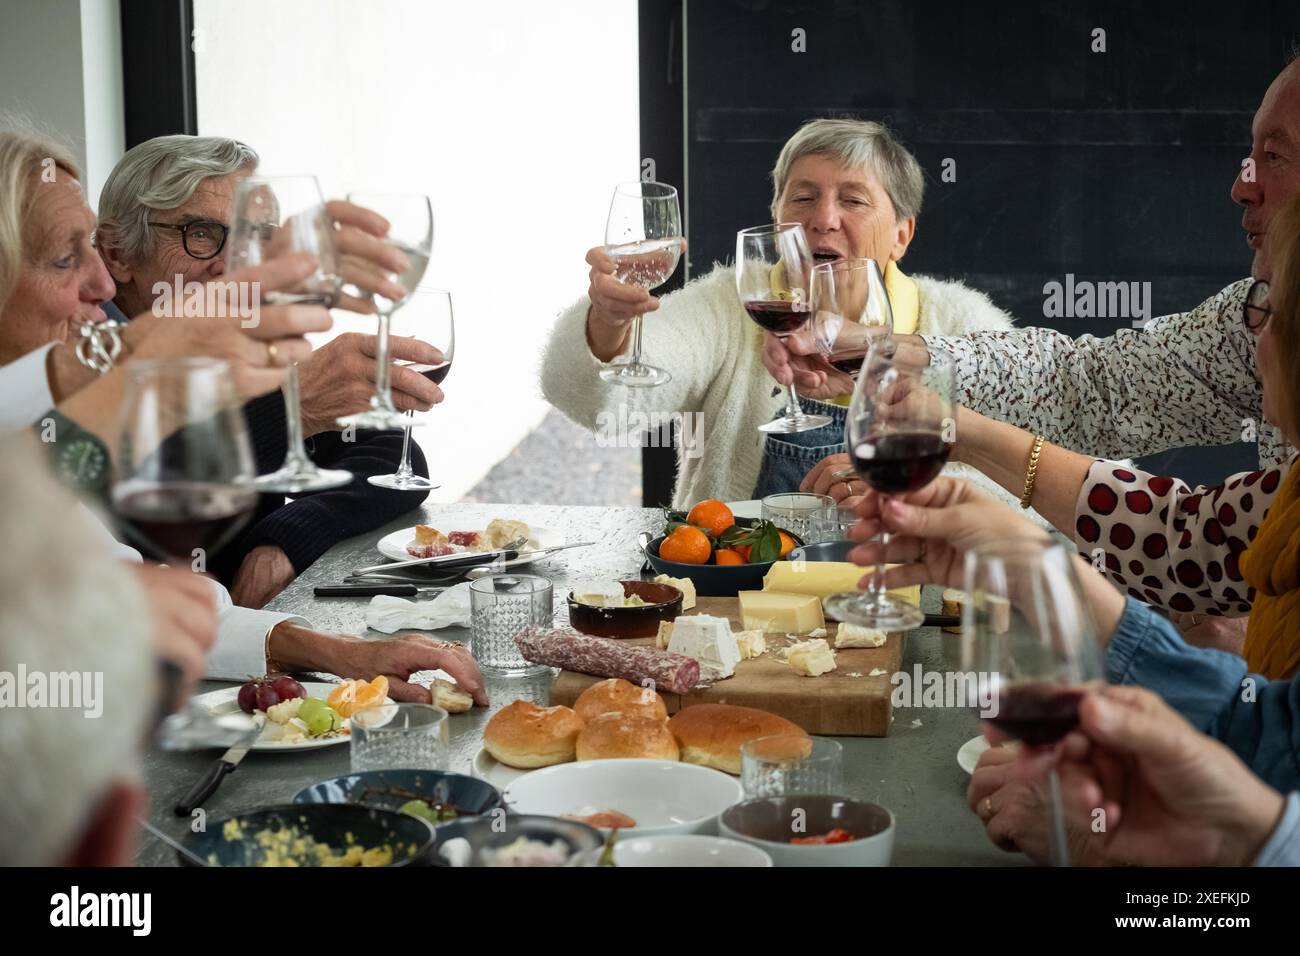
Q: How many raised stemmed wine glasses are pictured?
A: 9